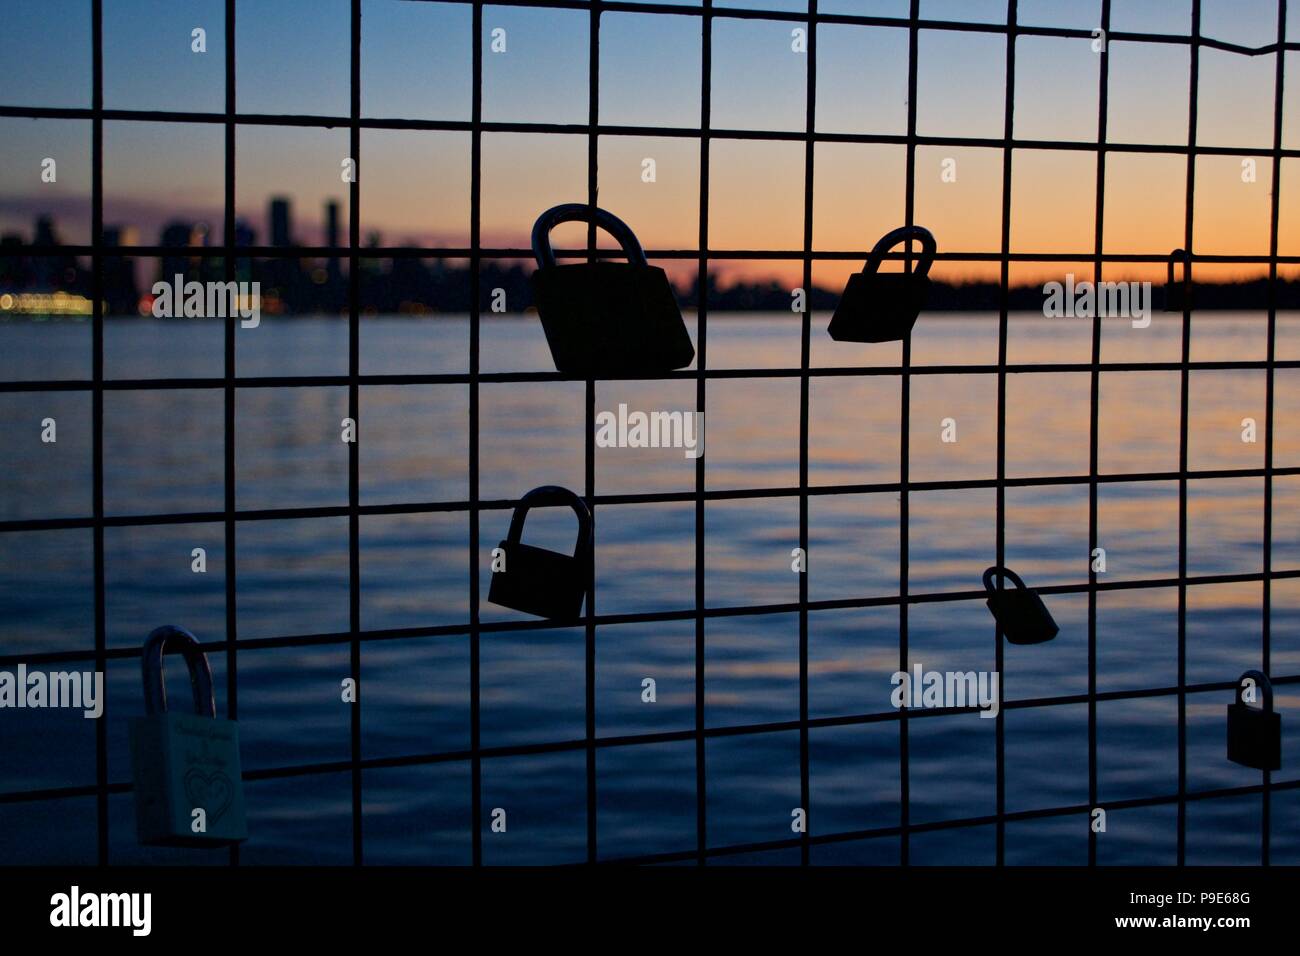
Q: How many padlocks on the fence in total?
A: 7